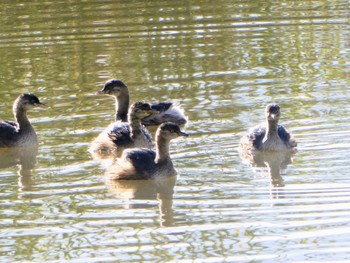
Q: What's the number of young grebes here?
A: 5